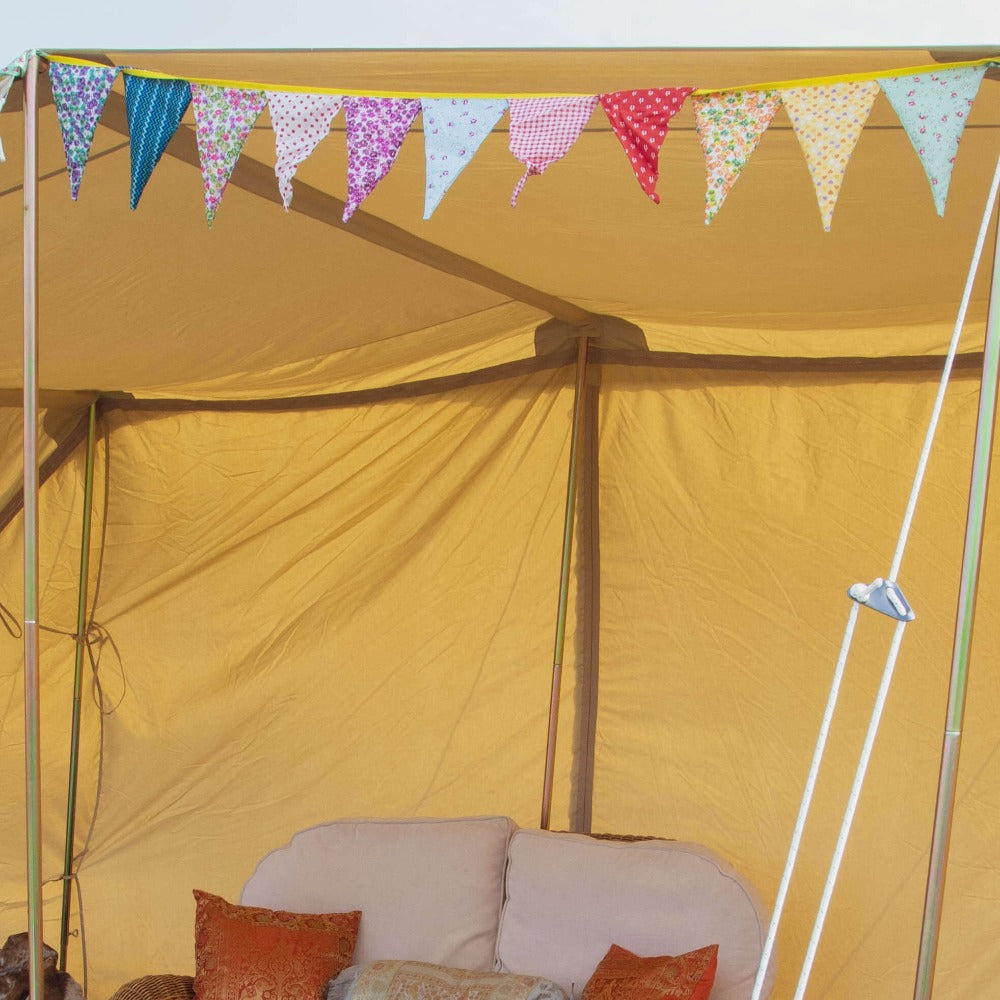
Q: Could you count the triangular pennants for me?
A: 11